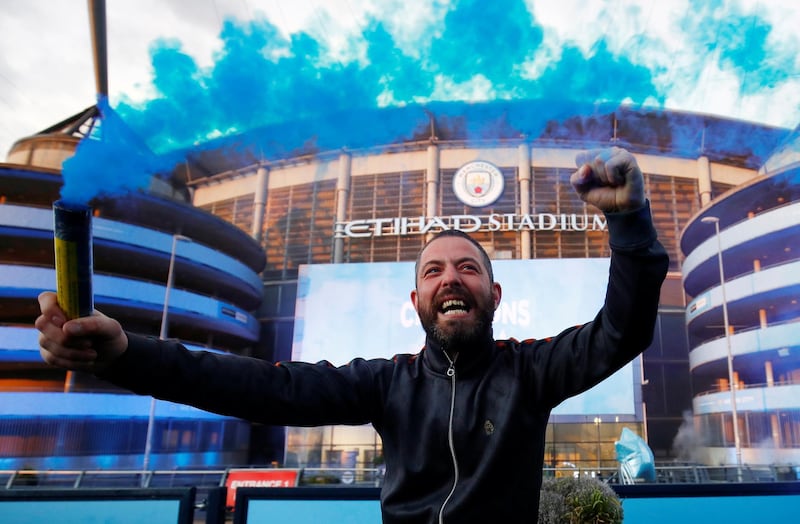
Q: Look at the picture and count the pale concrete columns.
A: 5